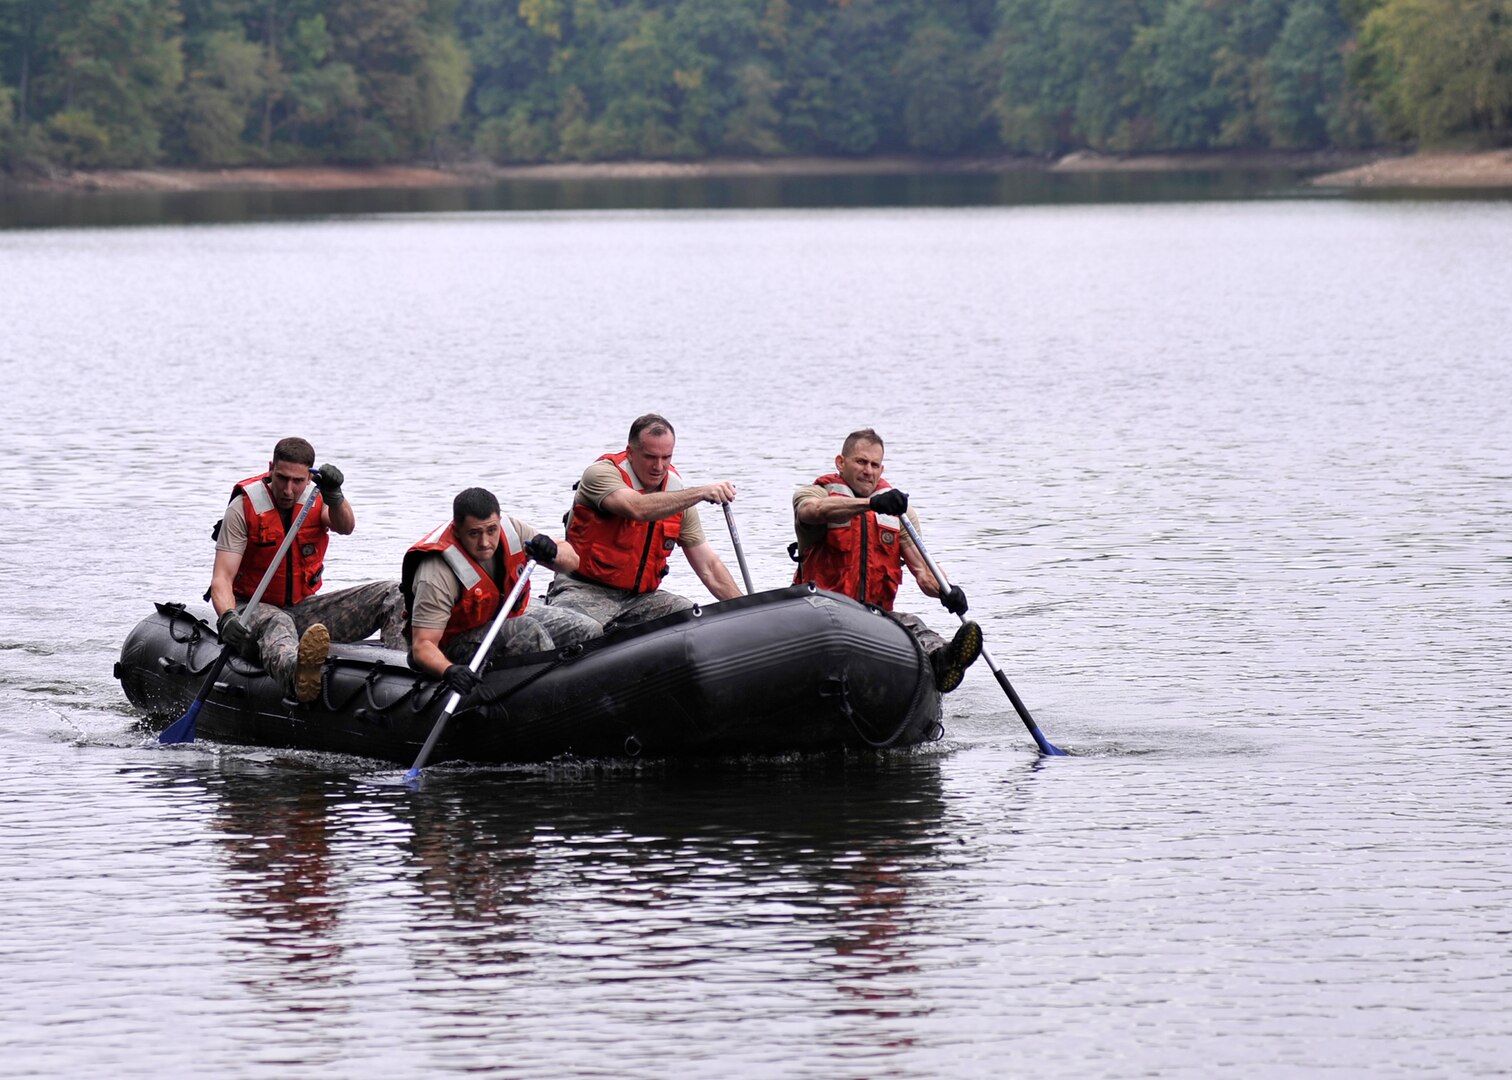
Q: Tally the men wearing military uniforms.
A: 4